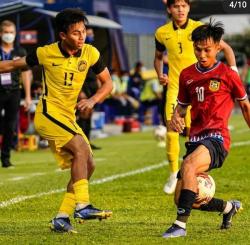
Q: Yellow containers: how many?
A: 1